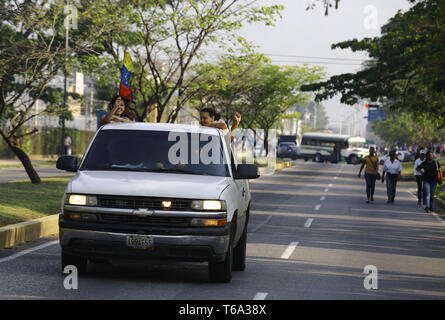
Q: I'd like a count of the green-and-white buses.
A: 1